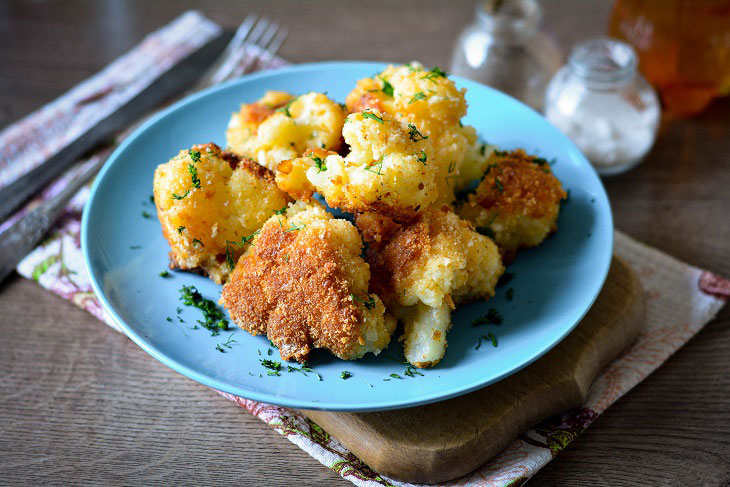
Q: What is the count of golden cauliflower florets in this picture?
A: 7